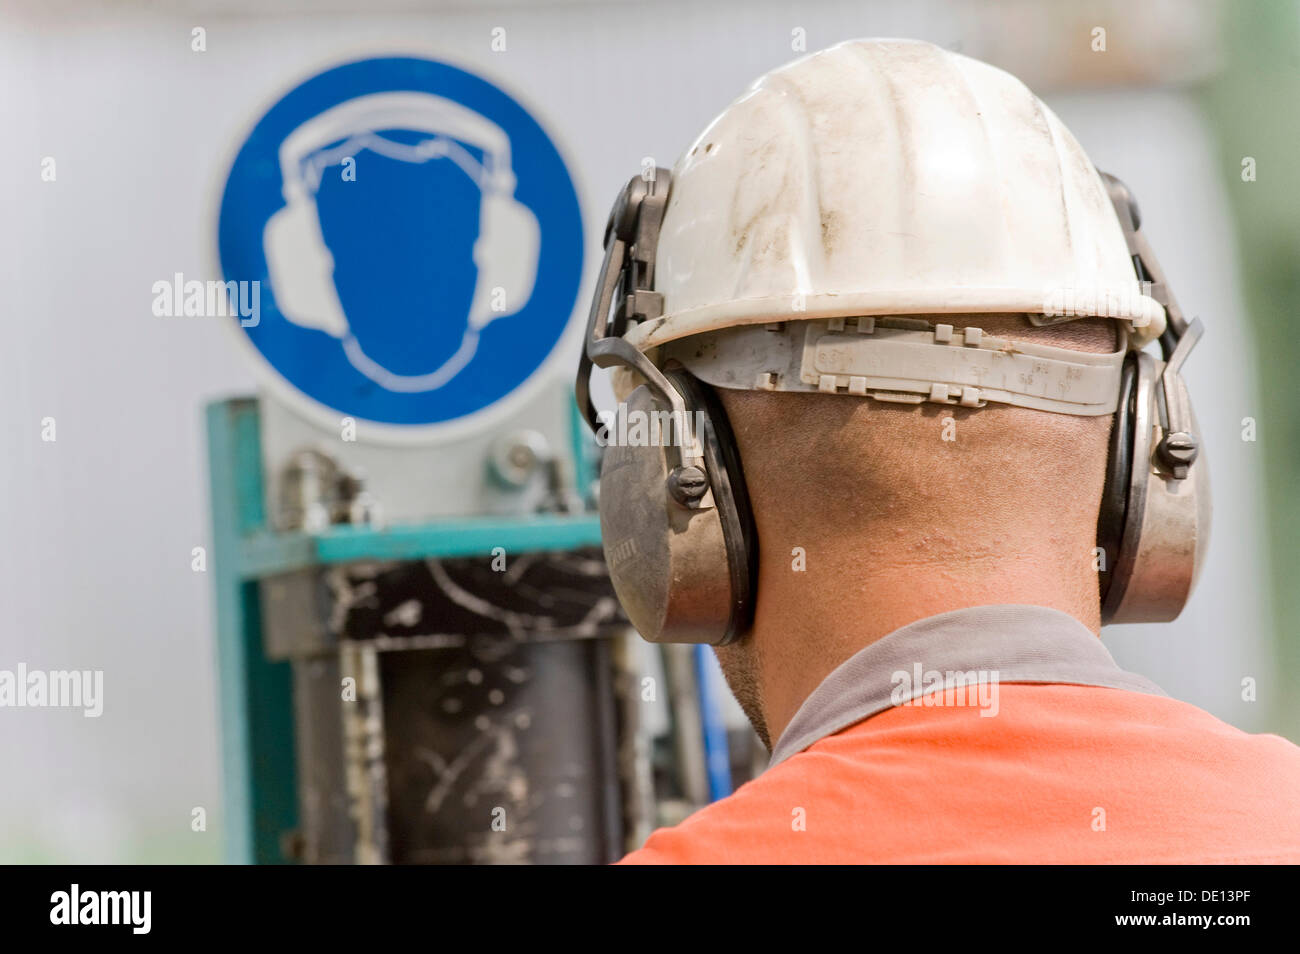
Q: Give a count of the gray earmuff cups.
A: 2